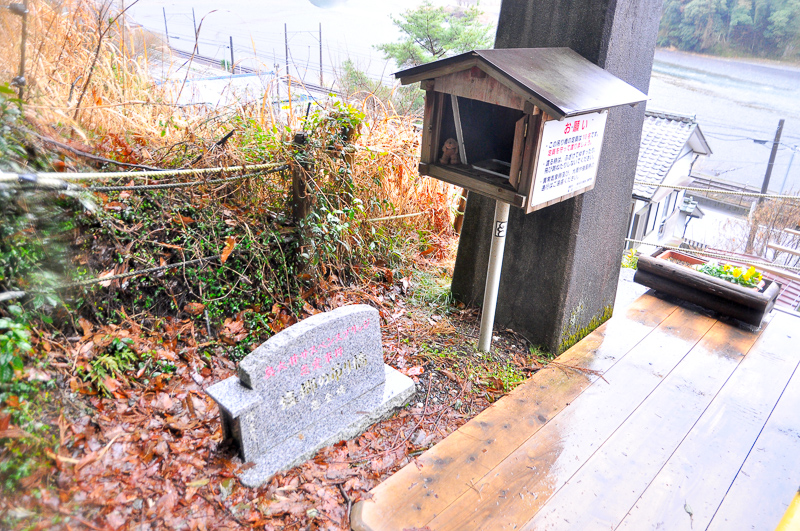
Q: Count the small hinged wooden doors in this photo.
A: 1